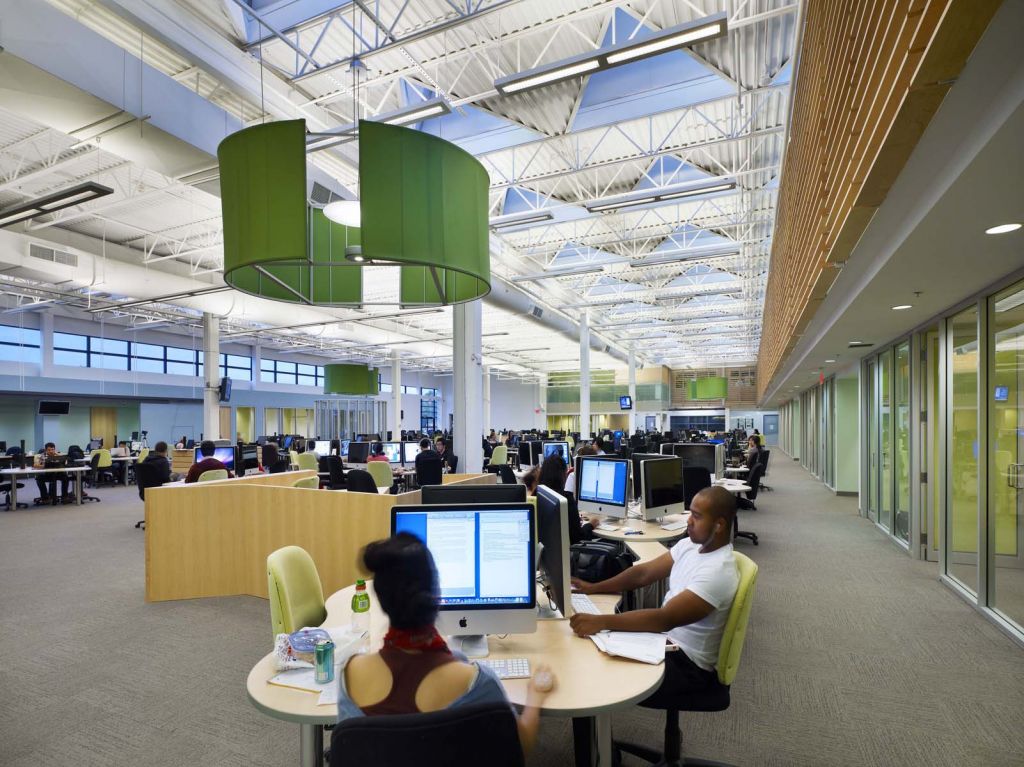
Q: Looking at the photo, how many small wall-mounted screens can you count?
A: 3